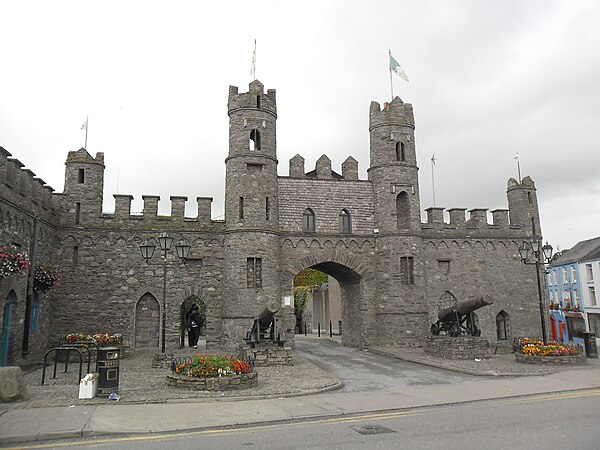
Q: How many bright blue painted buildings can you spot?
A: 1